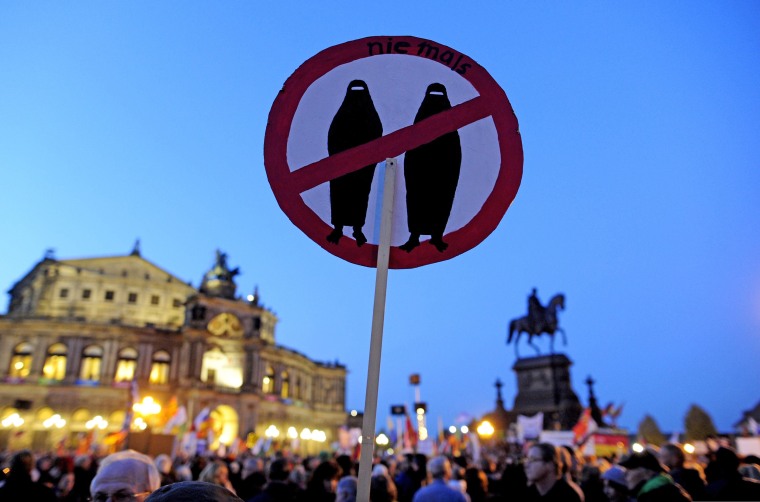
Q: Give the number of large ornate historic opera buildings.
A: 1